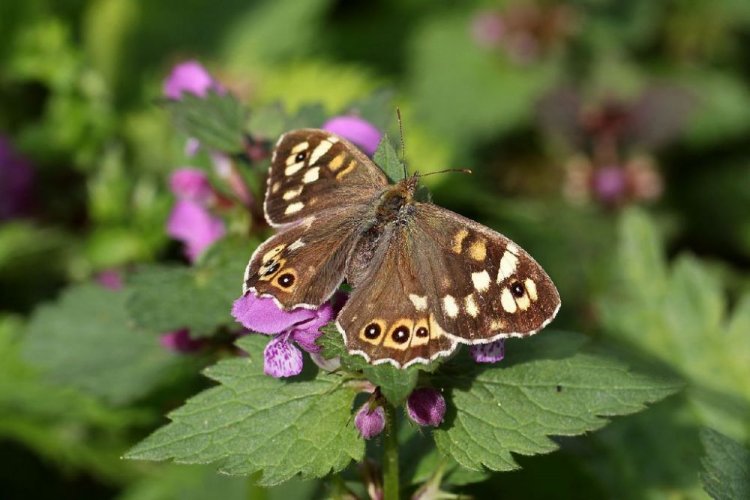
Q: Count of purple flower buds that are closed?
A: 2